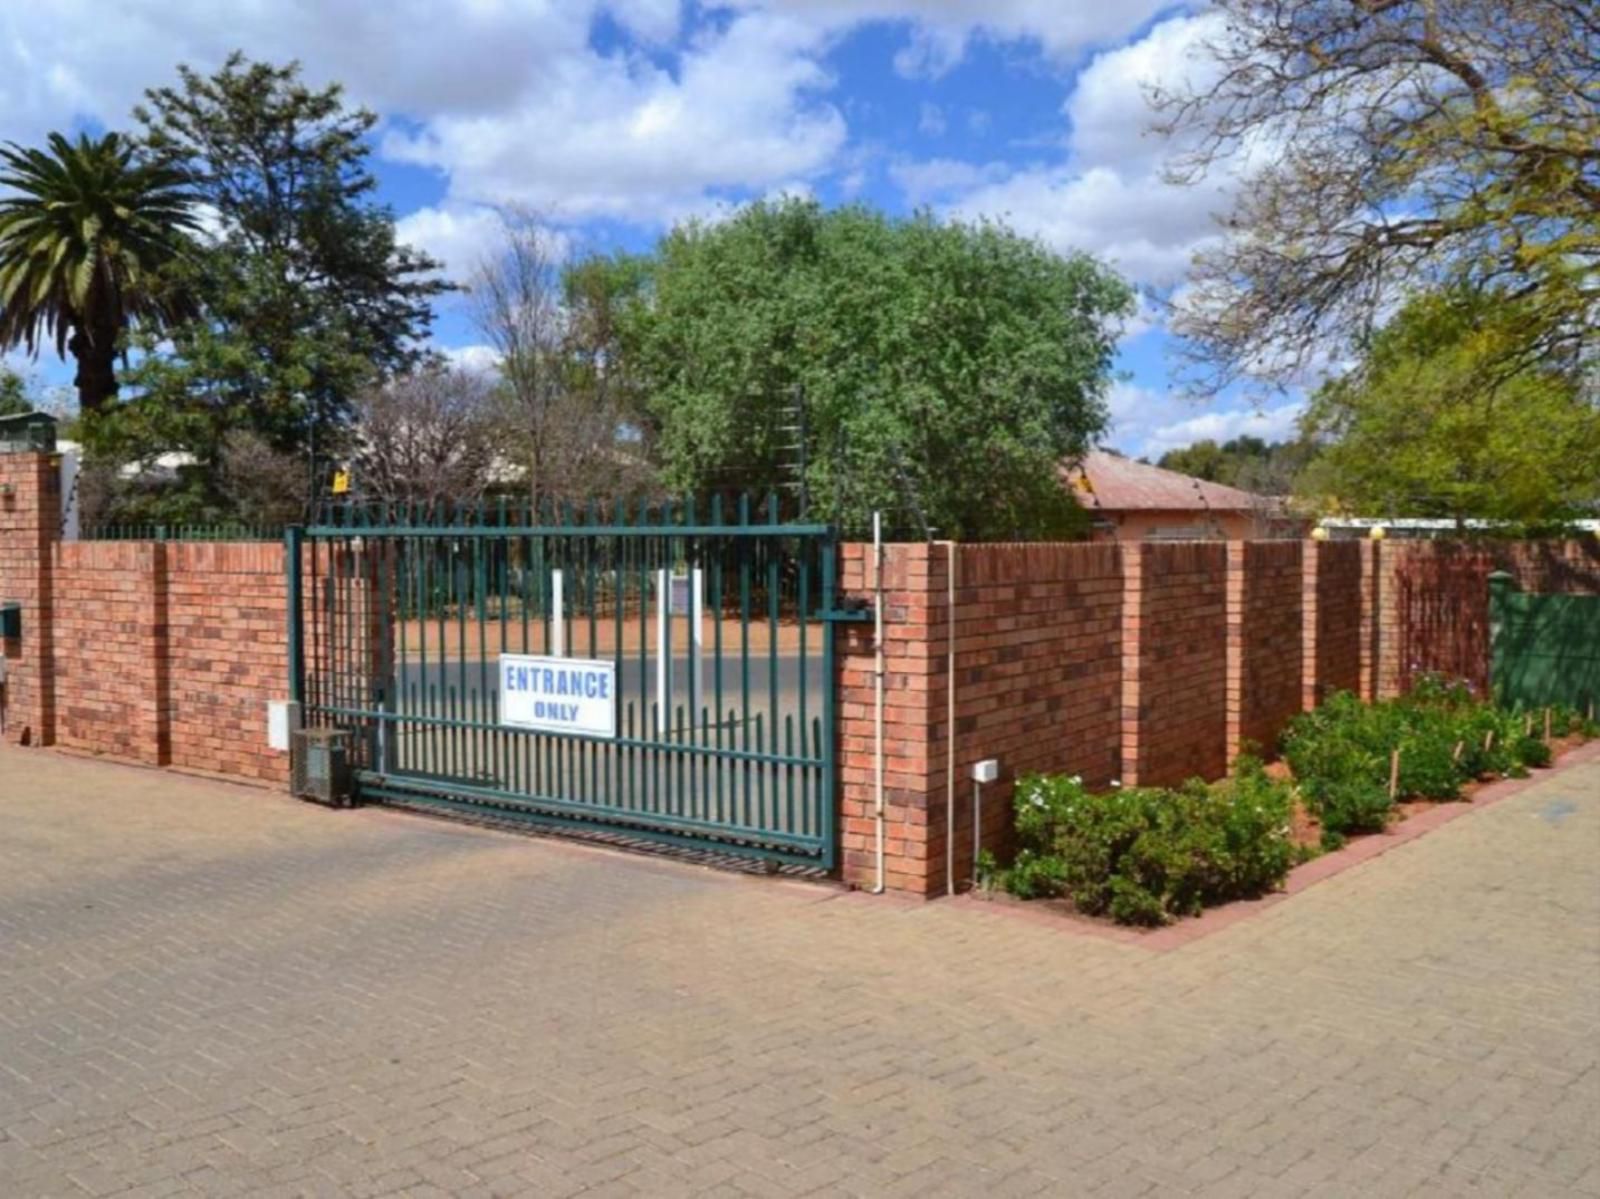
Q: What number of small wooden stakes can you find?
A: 6